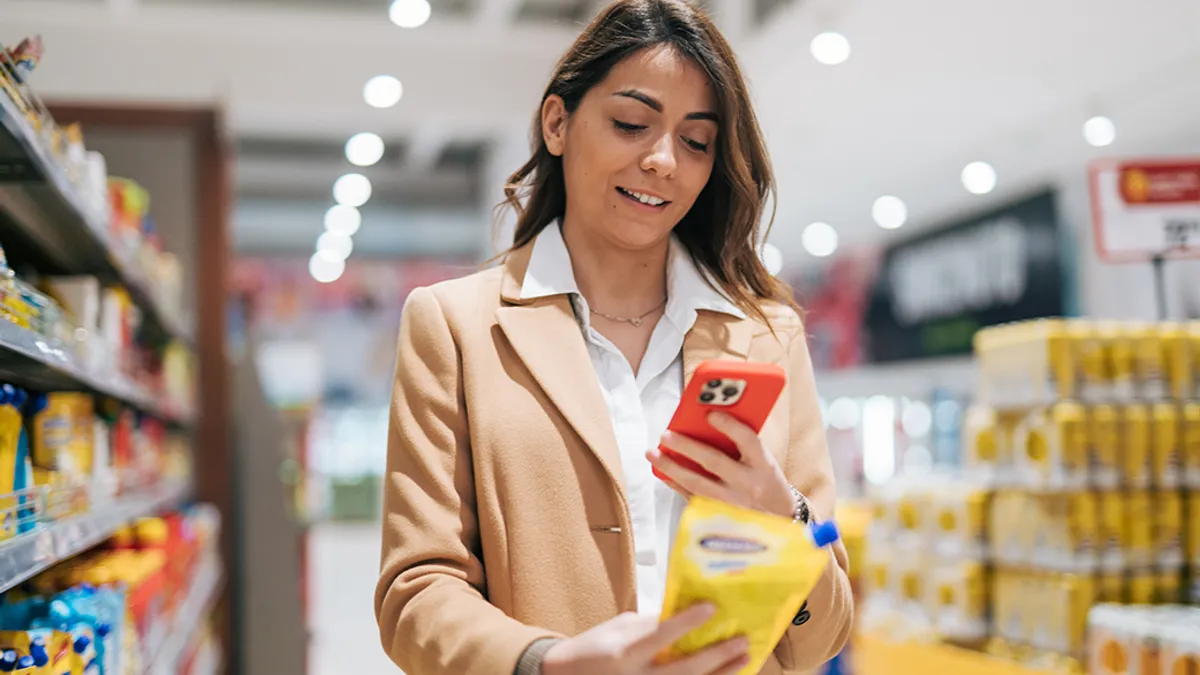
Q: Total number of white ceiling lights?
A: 13